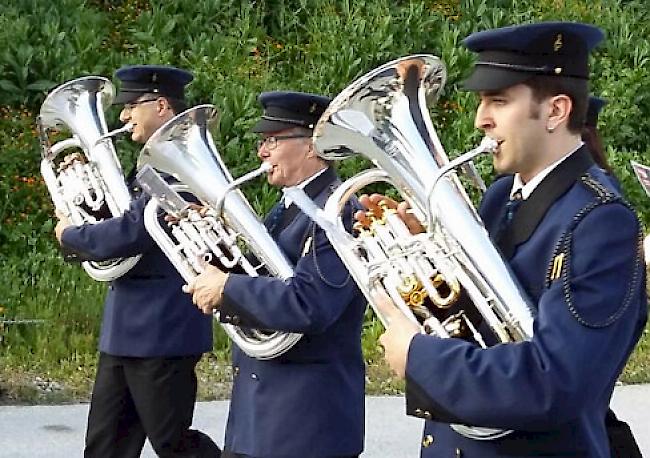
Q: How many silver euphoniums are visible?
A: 3